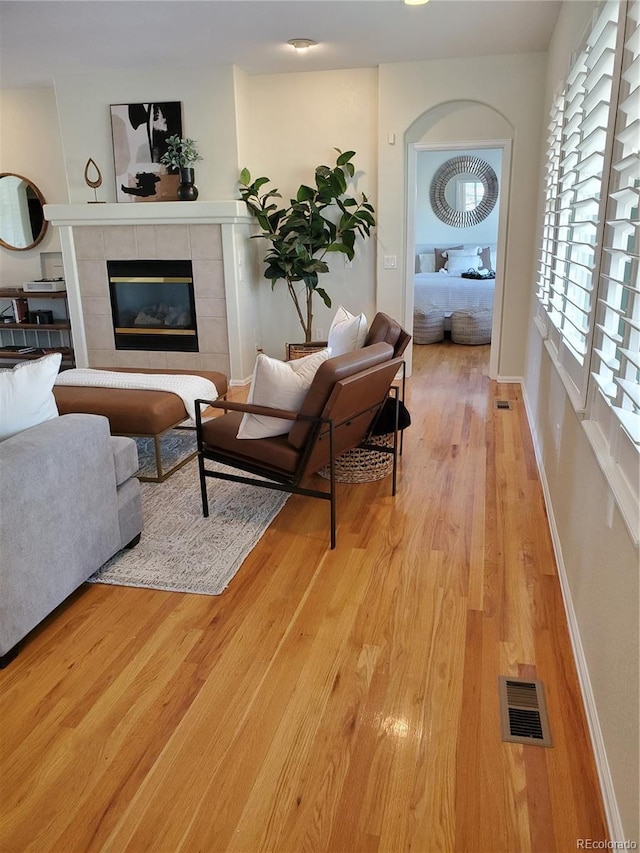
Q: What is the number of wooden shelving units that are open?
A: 1